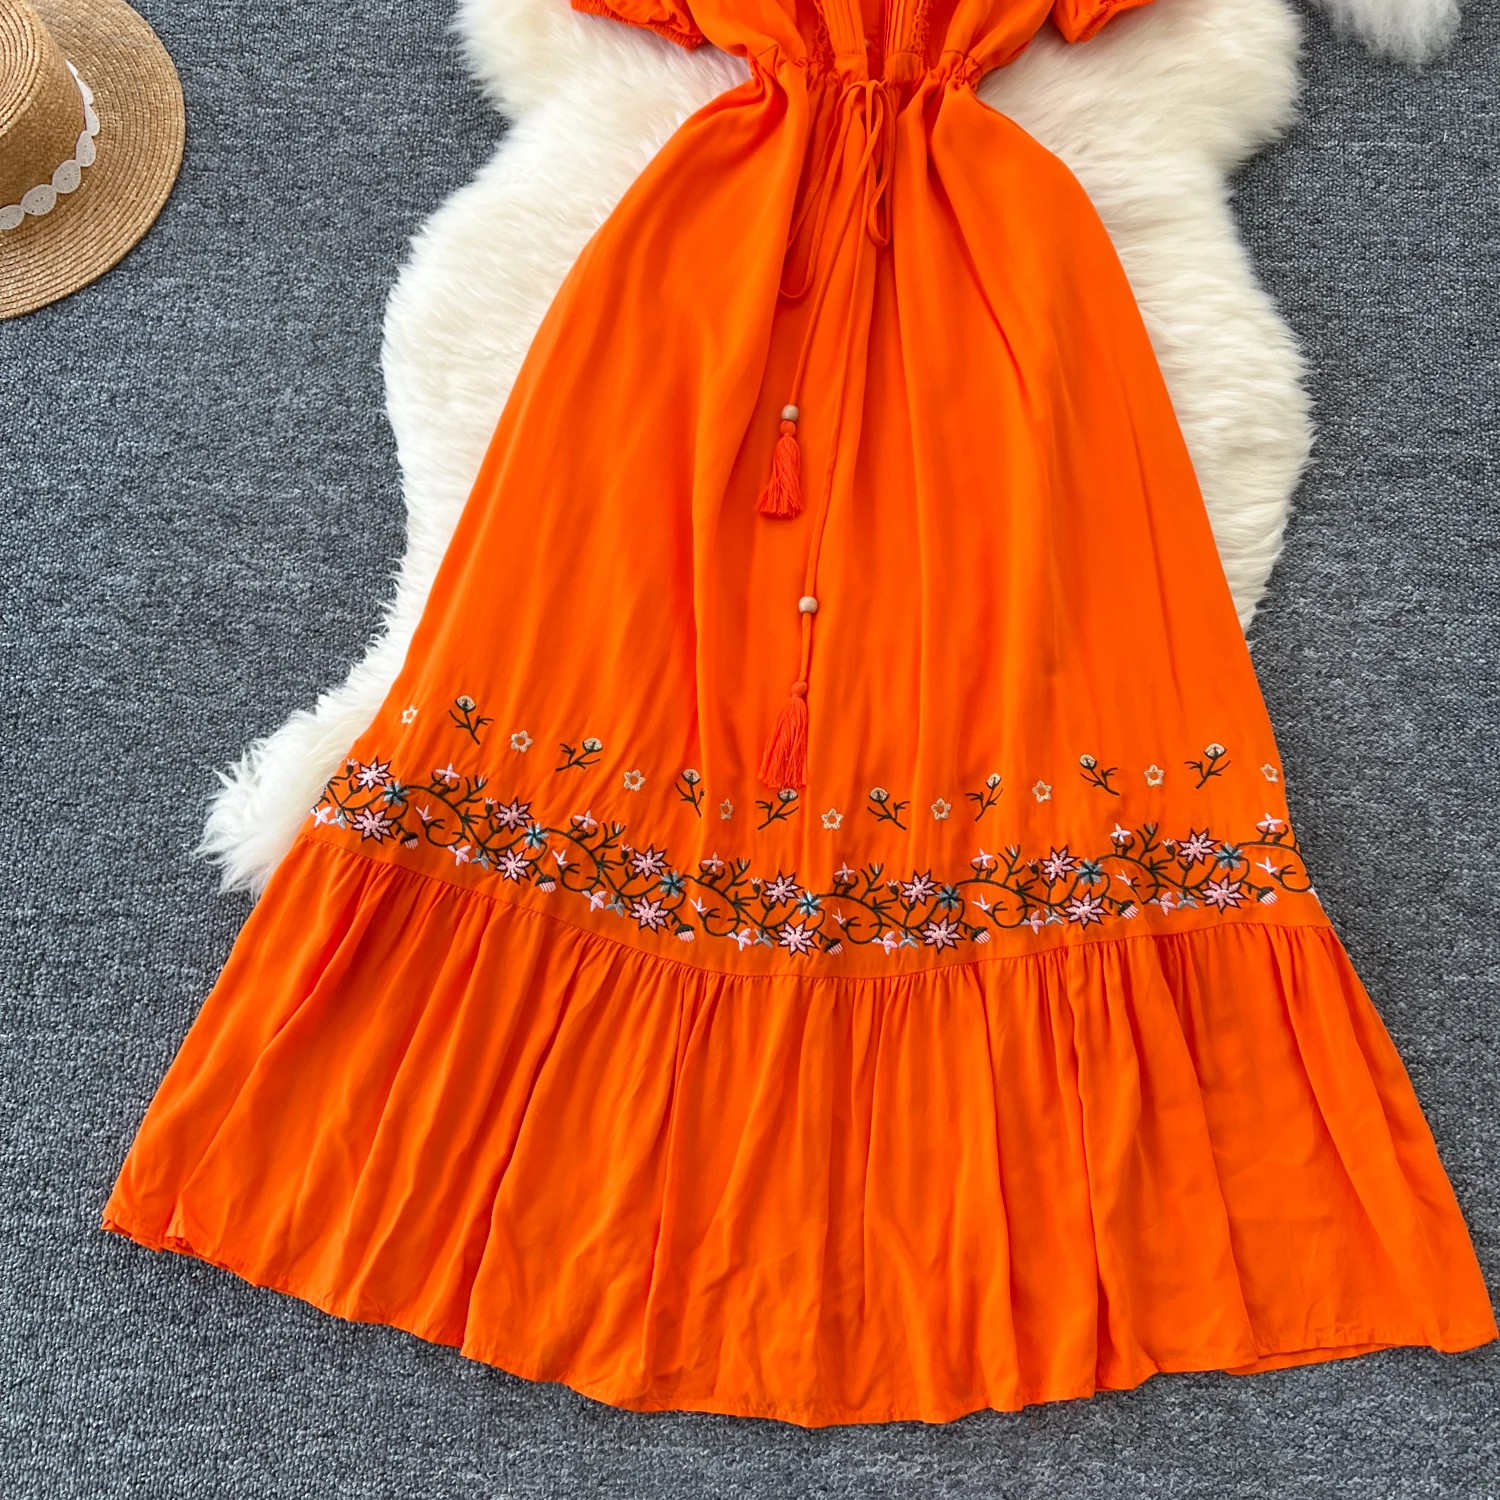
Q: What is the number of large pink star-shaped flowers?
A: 14